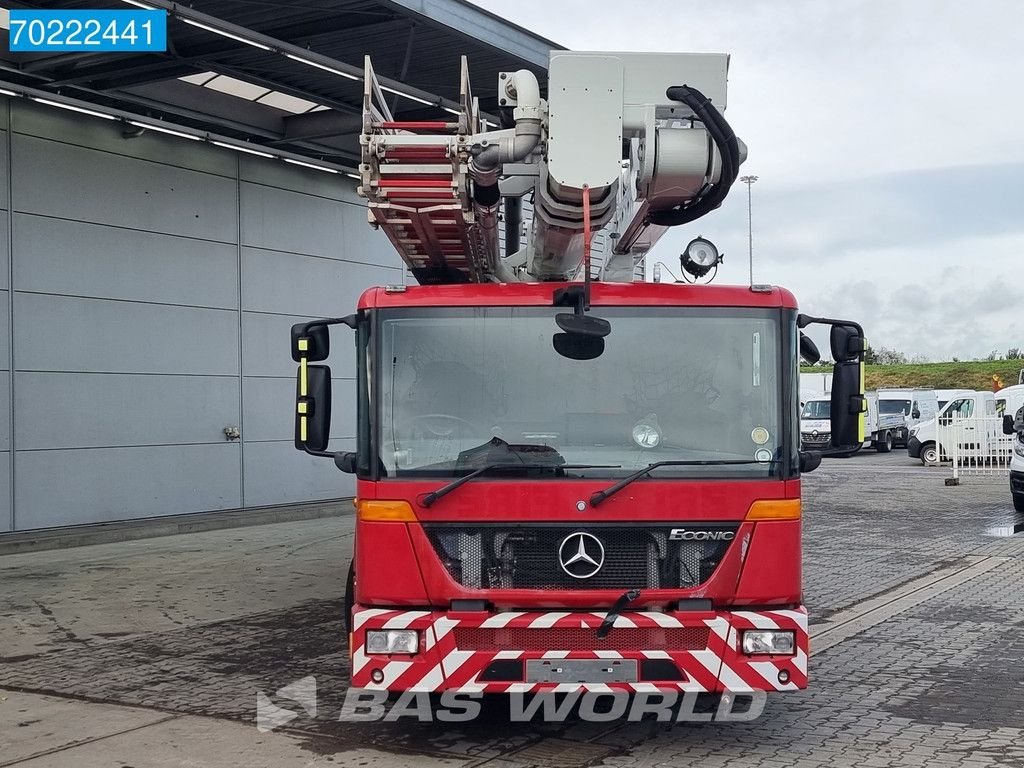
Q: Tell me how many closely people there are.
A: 0